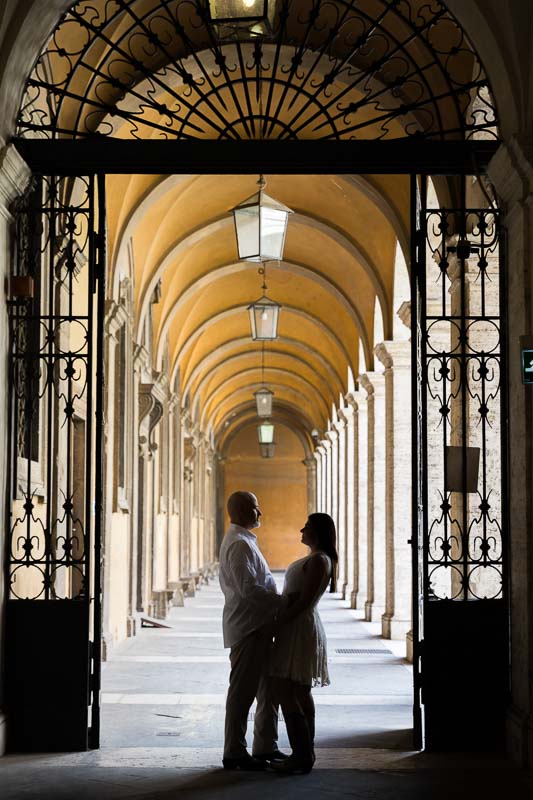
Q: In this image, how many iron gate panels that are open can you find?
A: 2